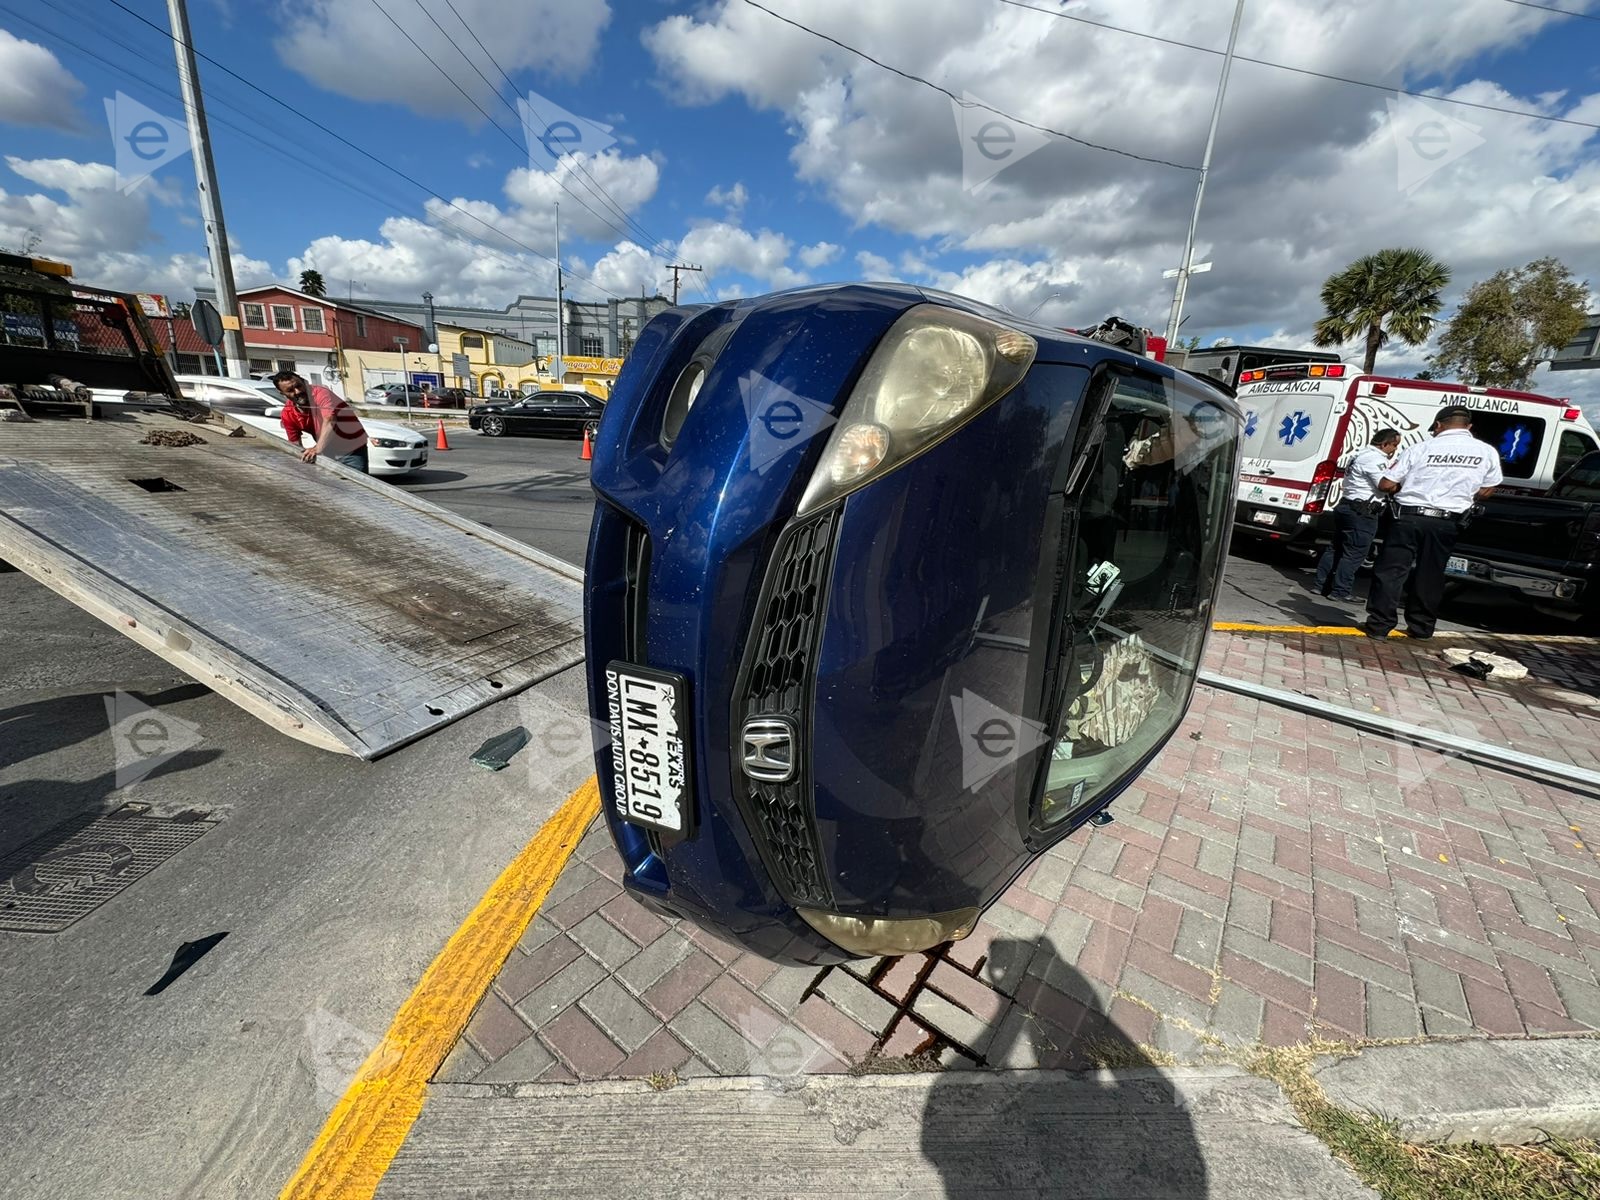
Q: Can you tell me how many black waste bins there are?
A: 0